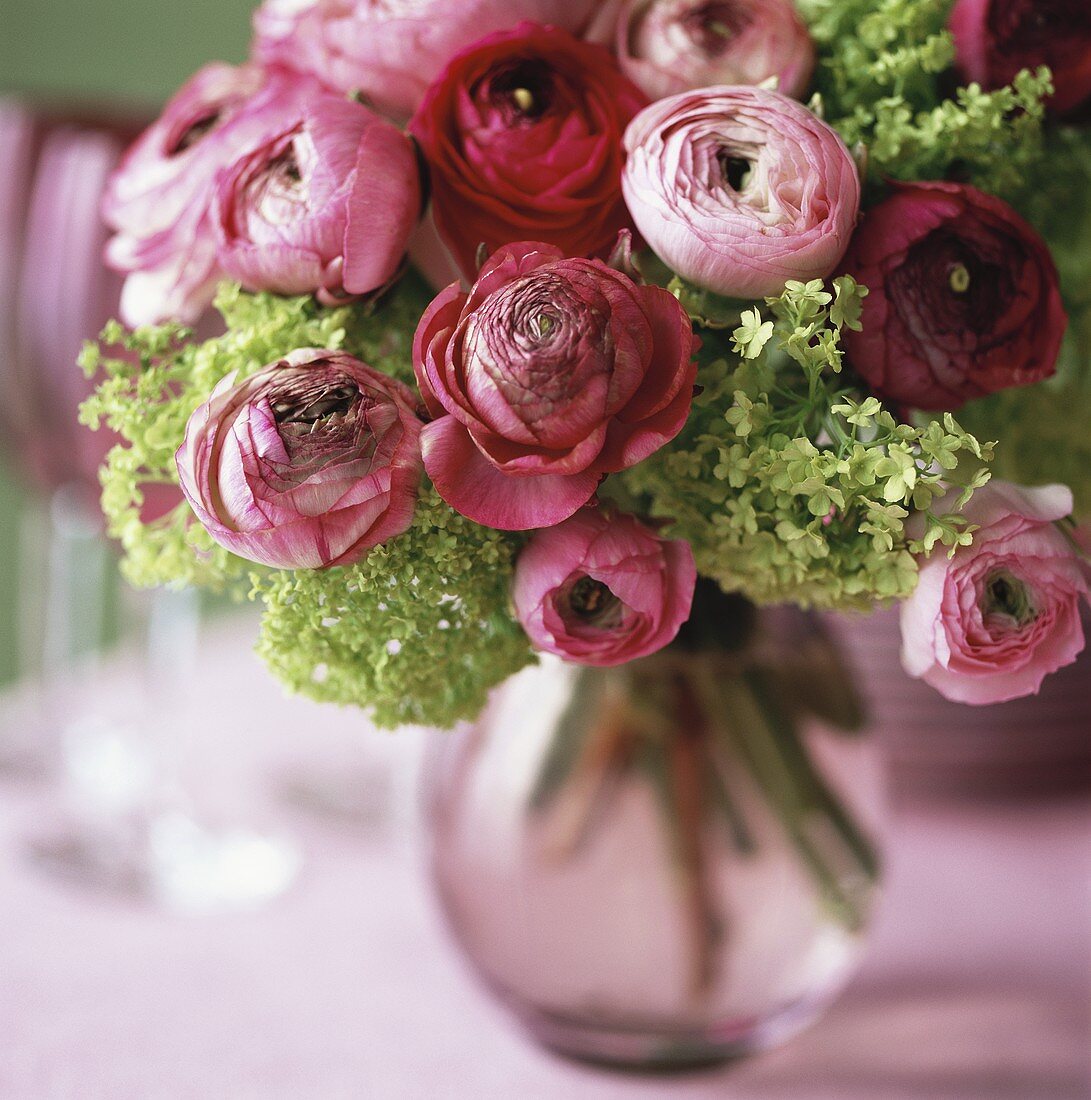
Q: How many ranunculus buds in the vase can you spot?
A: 12